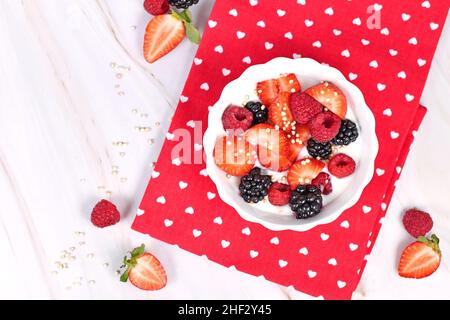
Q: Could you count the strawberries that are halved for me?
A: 3